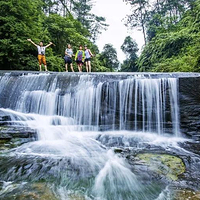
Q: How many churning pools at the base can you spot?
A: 1